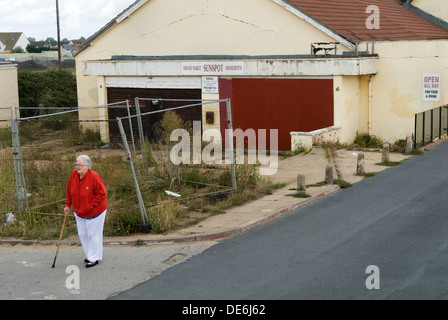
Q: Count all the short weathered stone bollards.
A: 5